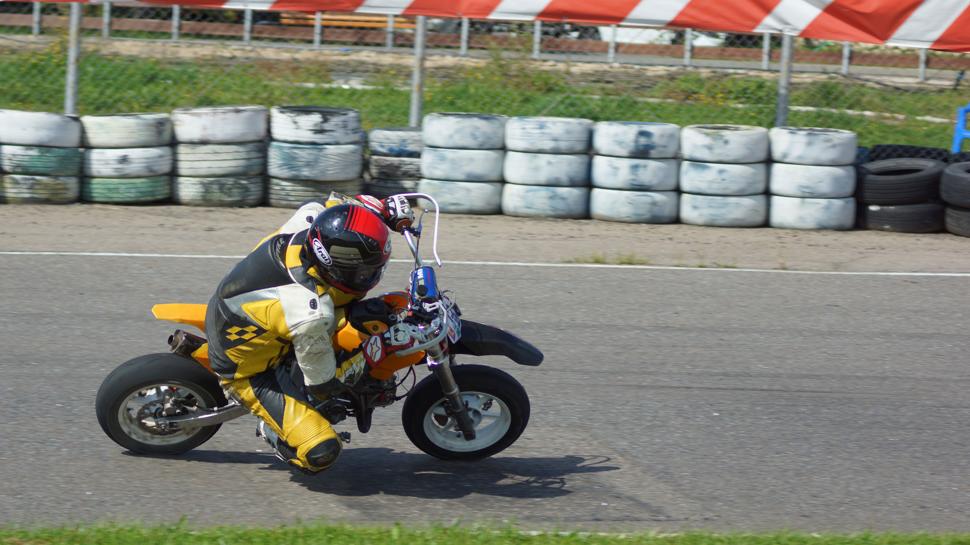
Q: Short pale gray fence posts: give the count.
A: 13